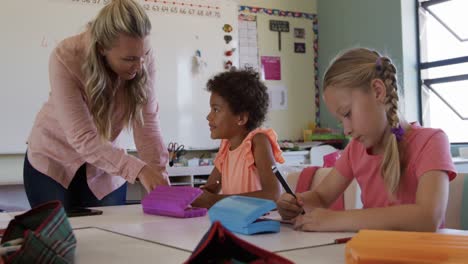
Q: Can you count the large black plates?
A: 0